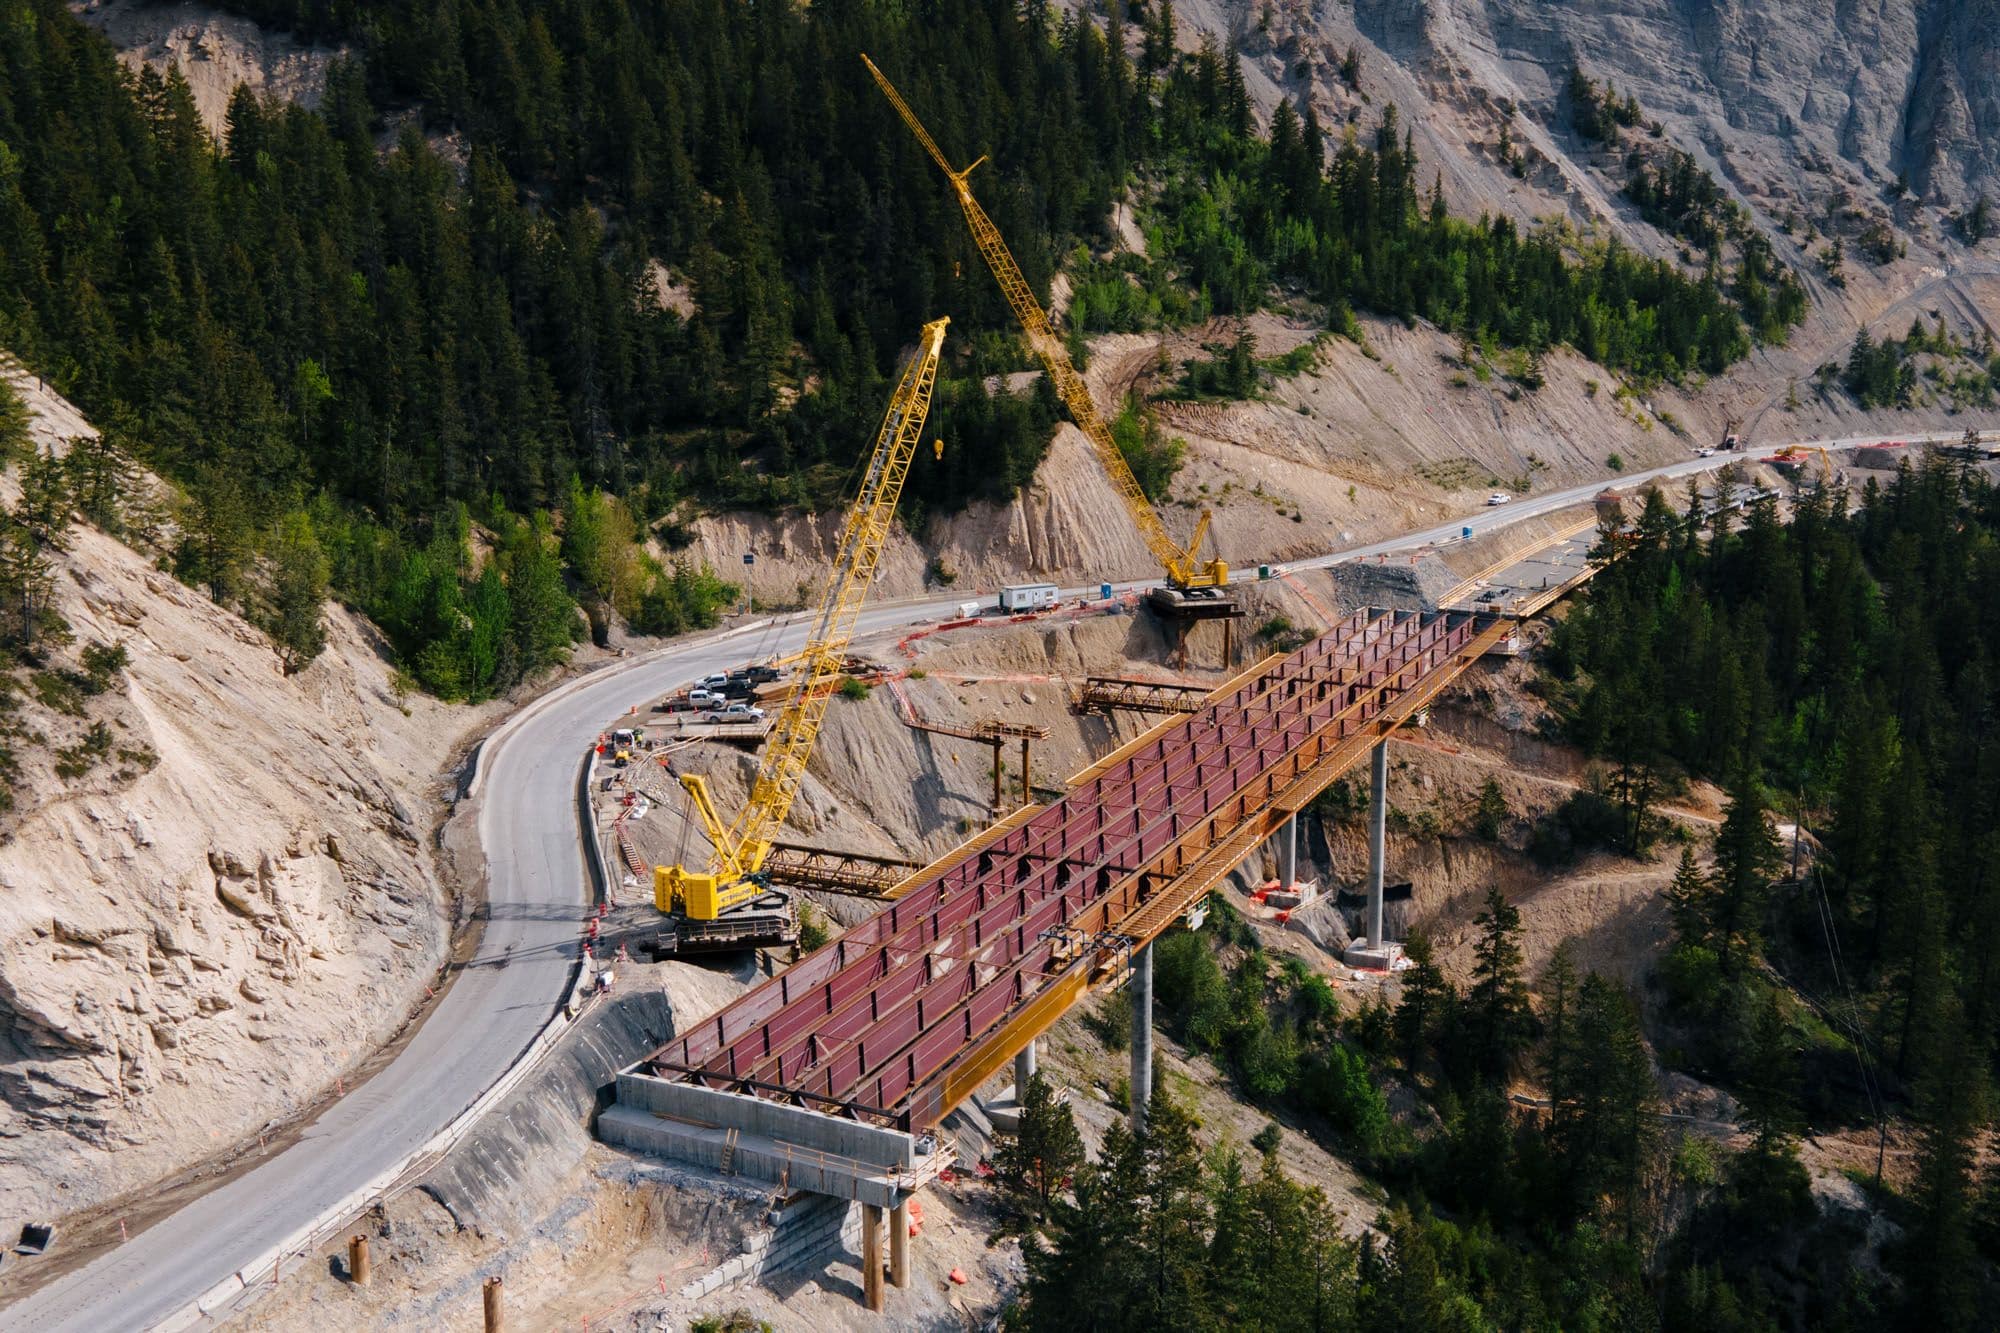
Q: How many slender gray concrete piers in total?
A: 4